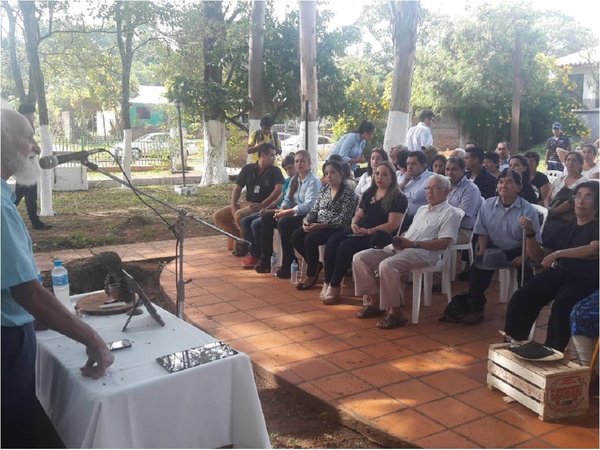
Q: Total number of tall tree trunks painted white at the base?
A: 6